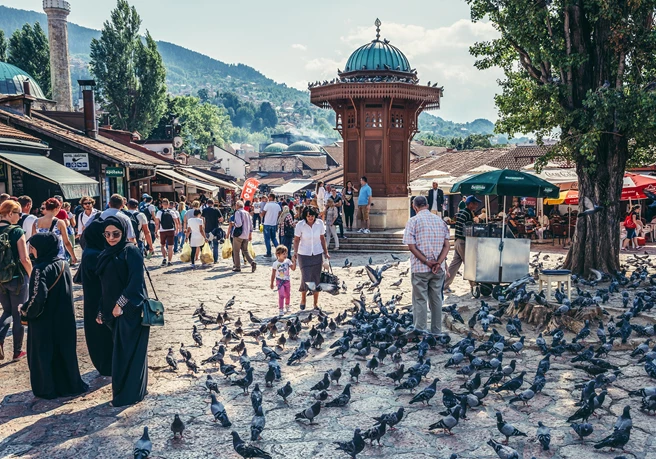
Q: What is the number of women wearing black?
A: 3